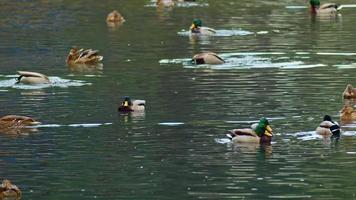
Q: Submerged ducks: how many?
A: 2